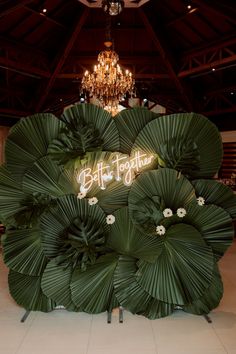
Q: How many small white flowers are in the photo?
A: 7